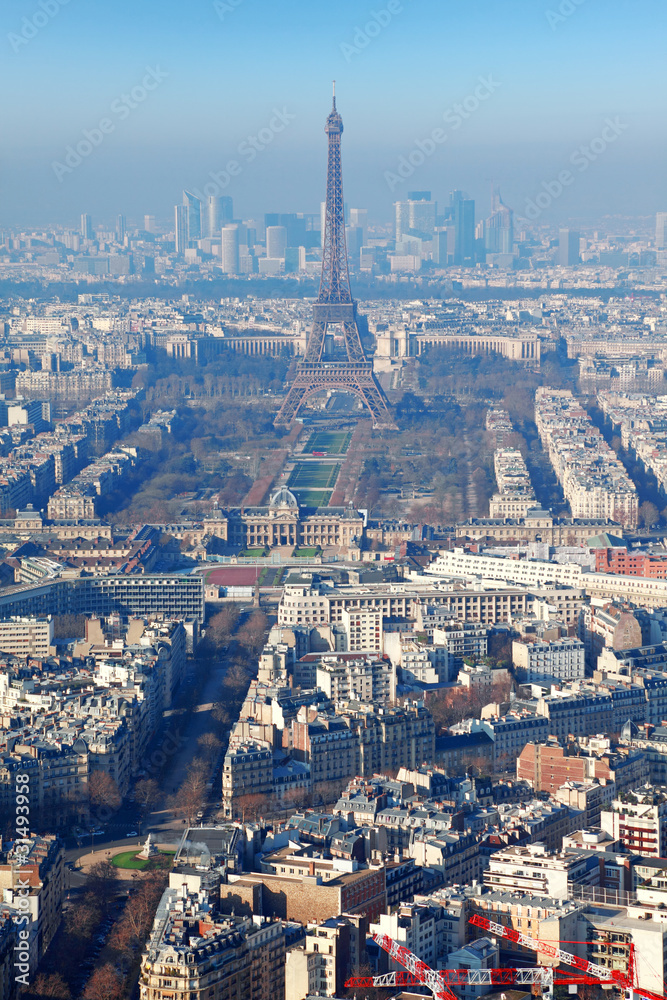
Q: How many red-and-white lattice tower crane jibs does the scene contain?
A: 3